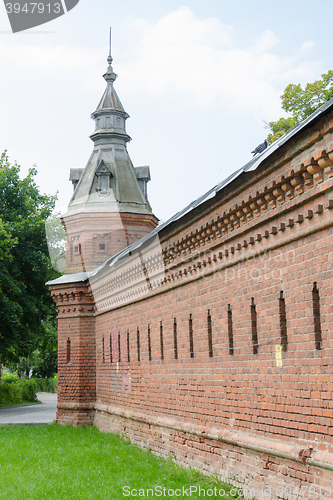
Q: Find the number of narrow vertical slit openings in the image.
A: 15